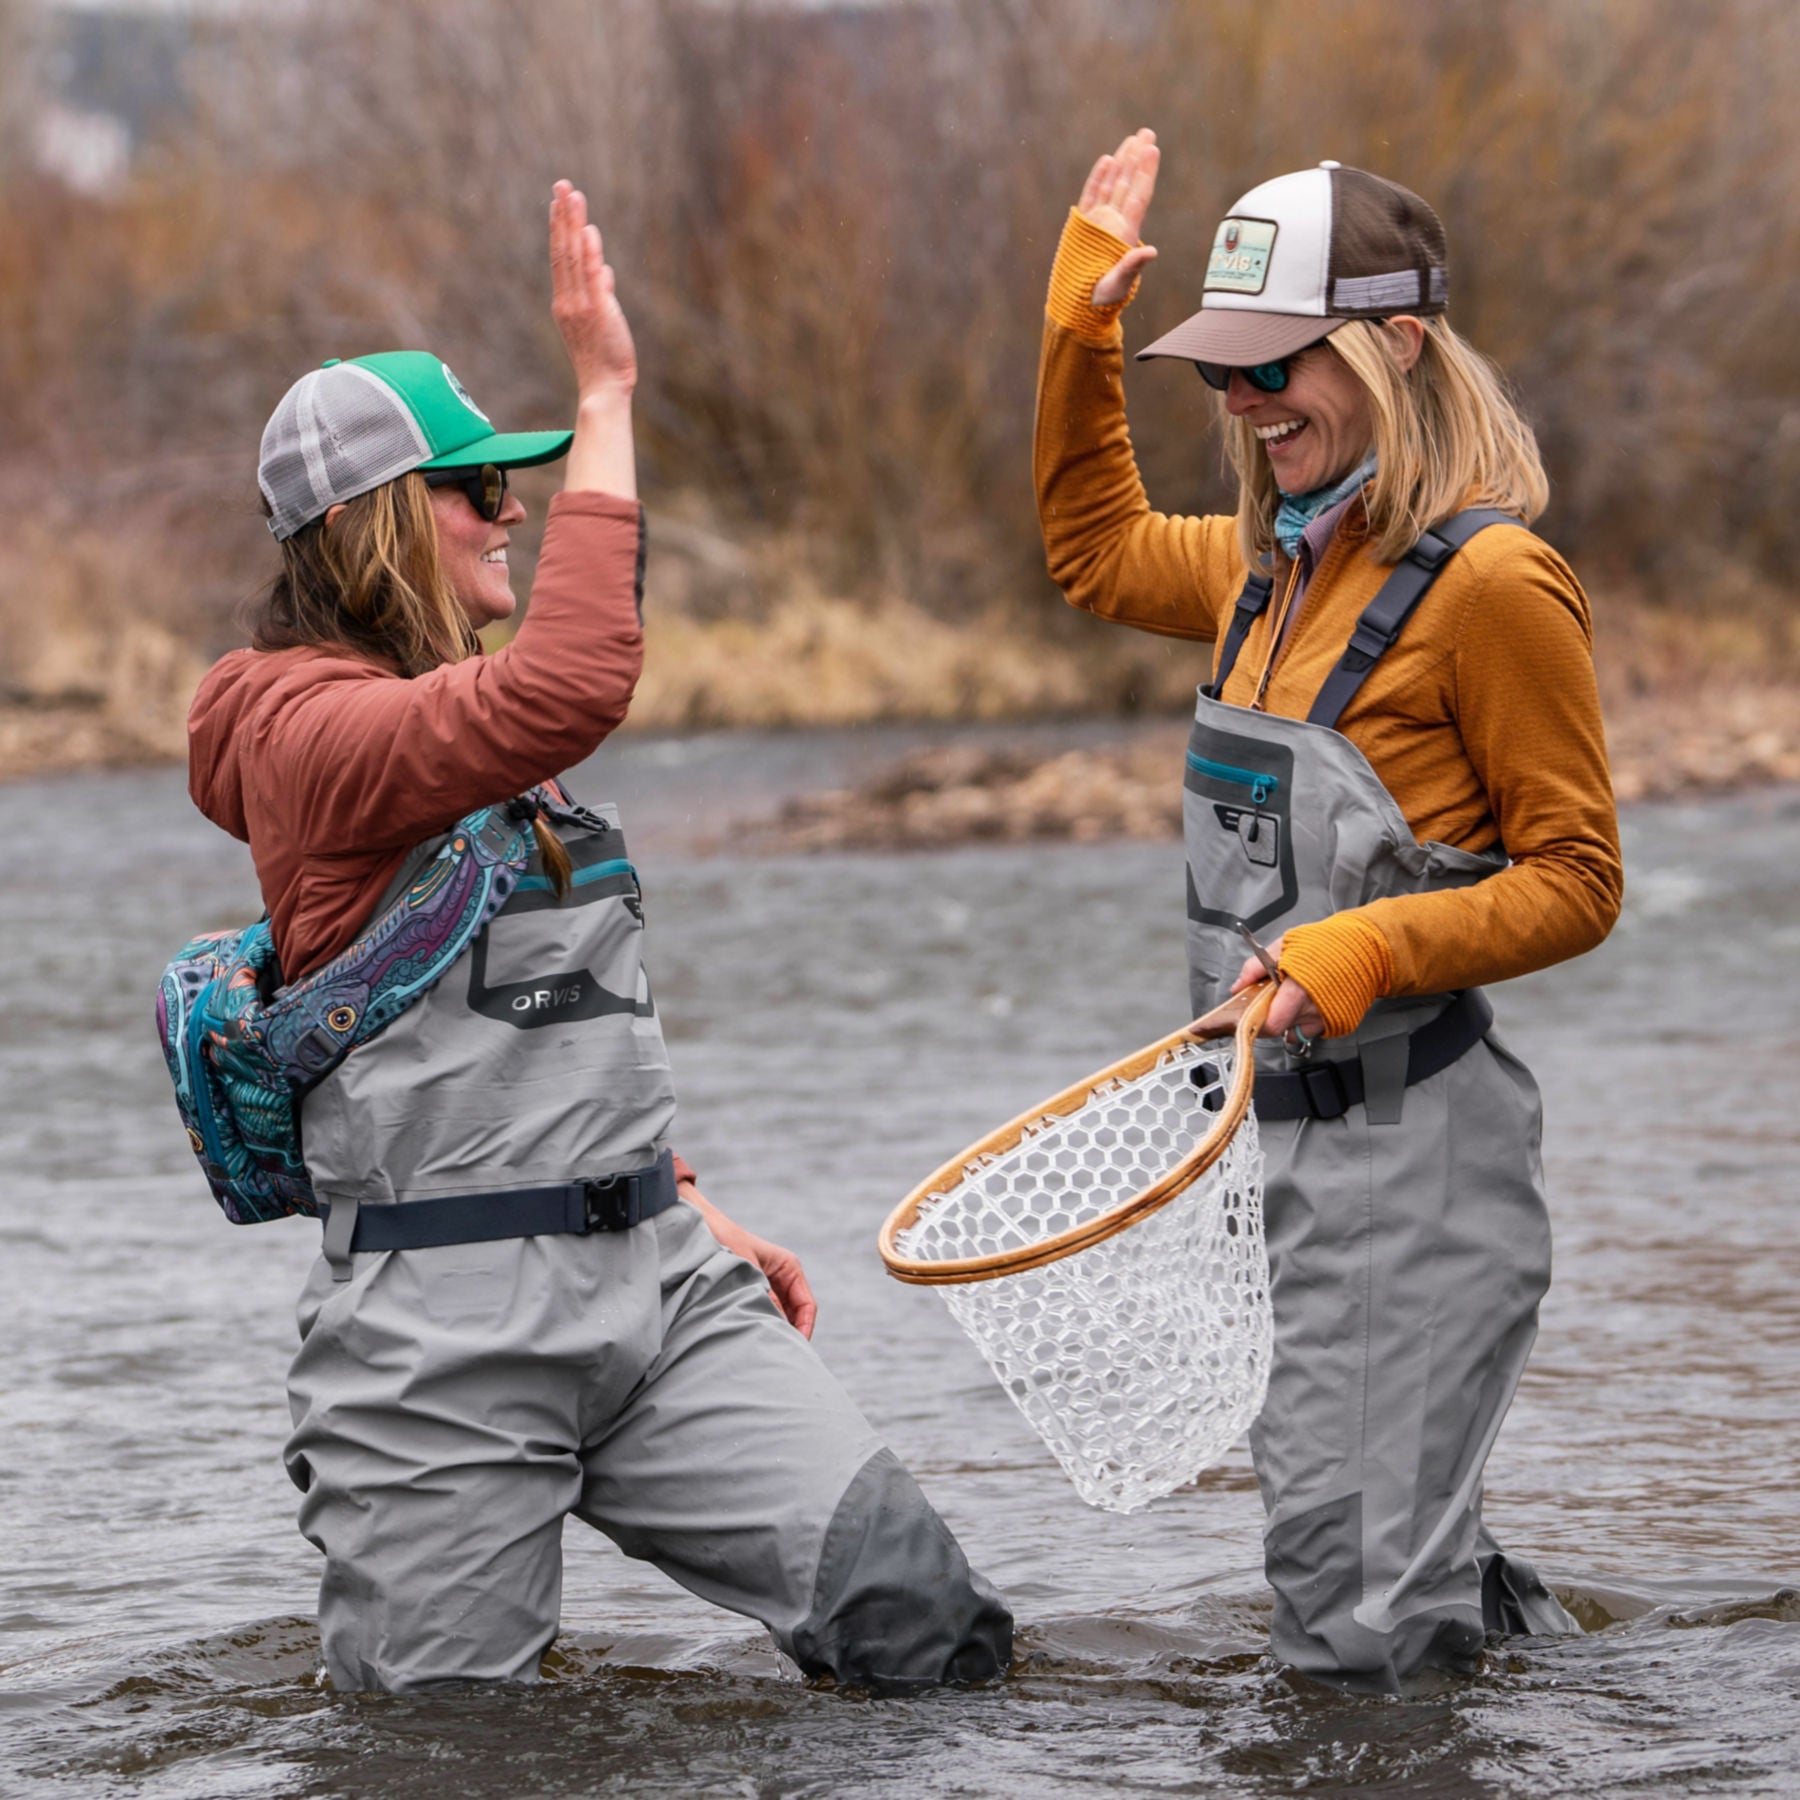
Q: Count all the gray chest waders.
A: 2